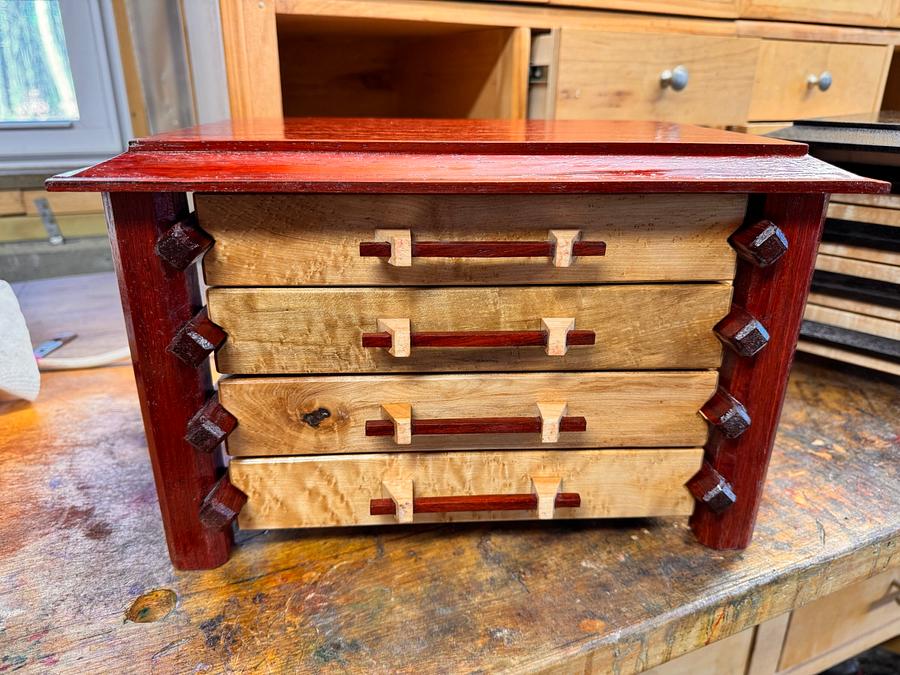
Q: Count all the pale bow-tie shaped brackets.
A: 8